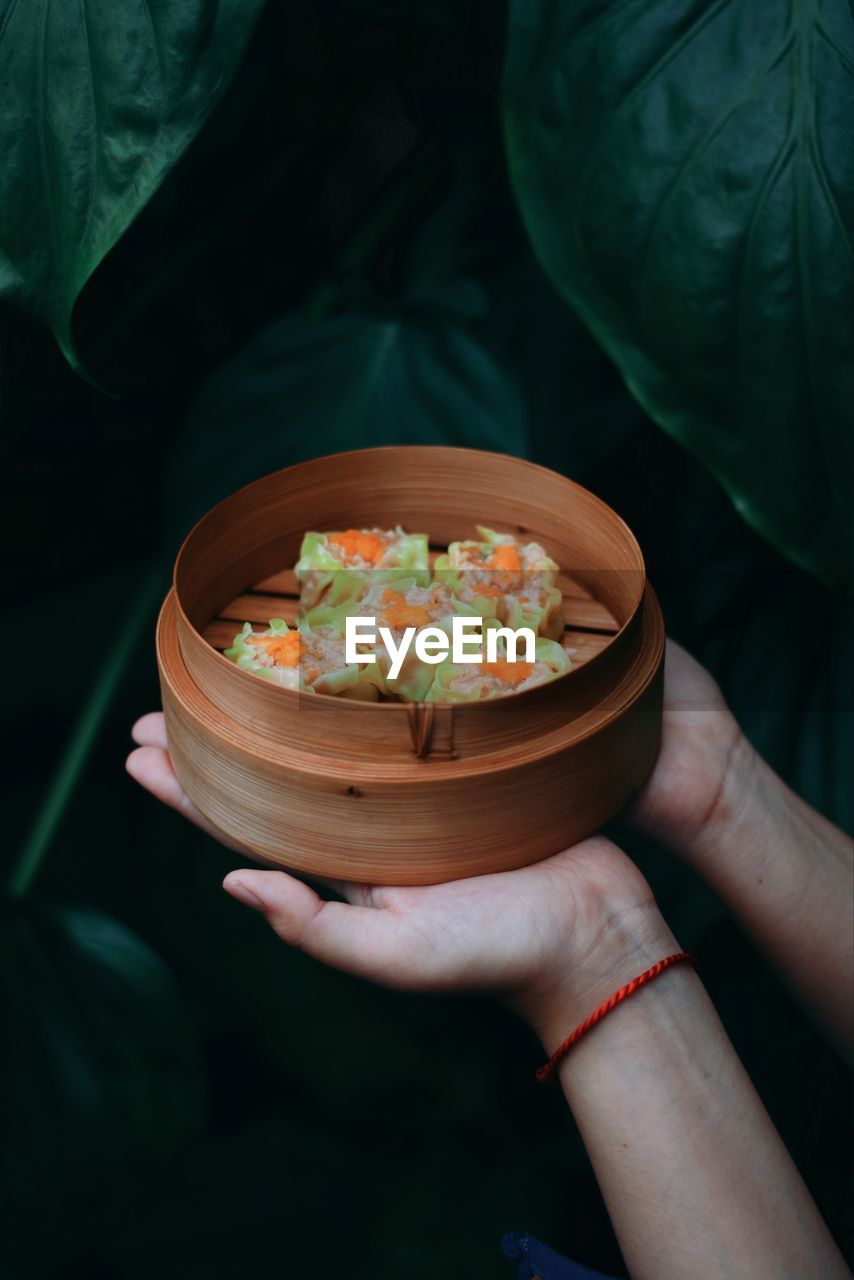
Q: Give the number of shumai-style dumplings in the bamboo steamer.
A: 5